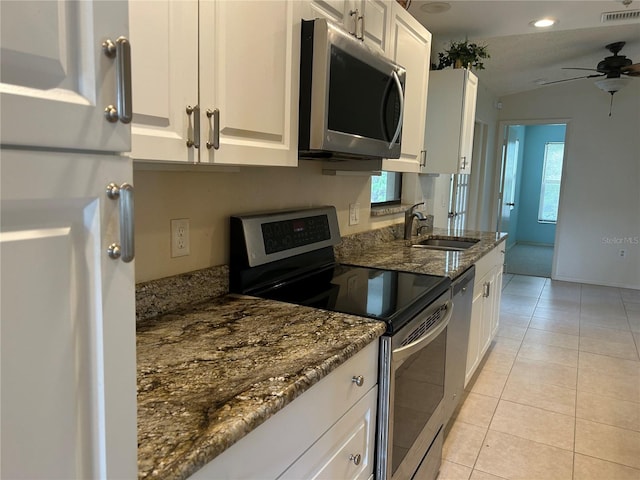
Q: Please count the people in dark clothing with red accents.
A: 0